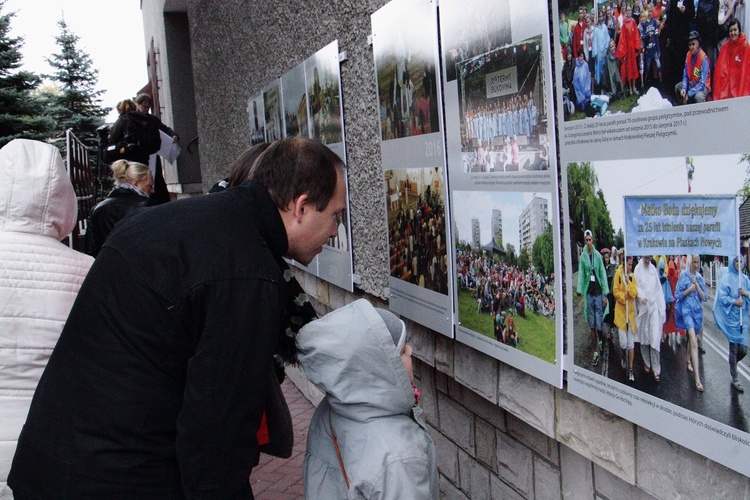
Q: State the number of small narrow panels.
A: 4